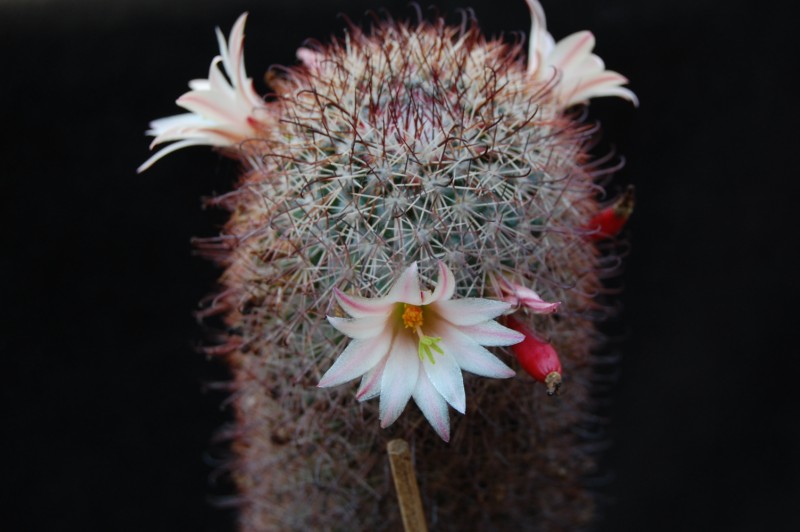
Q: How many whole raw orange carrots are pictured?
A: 0